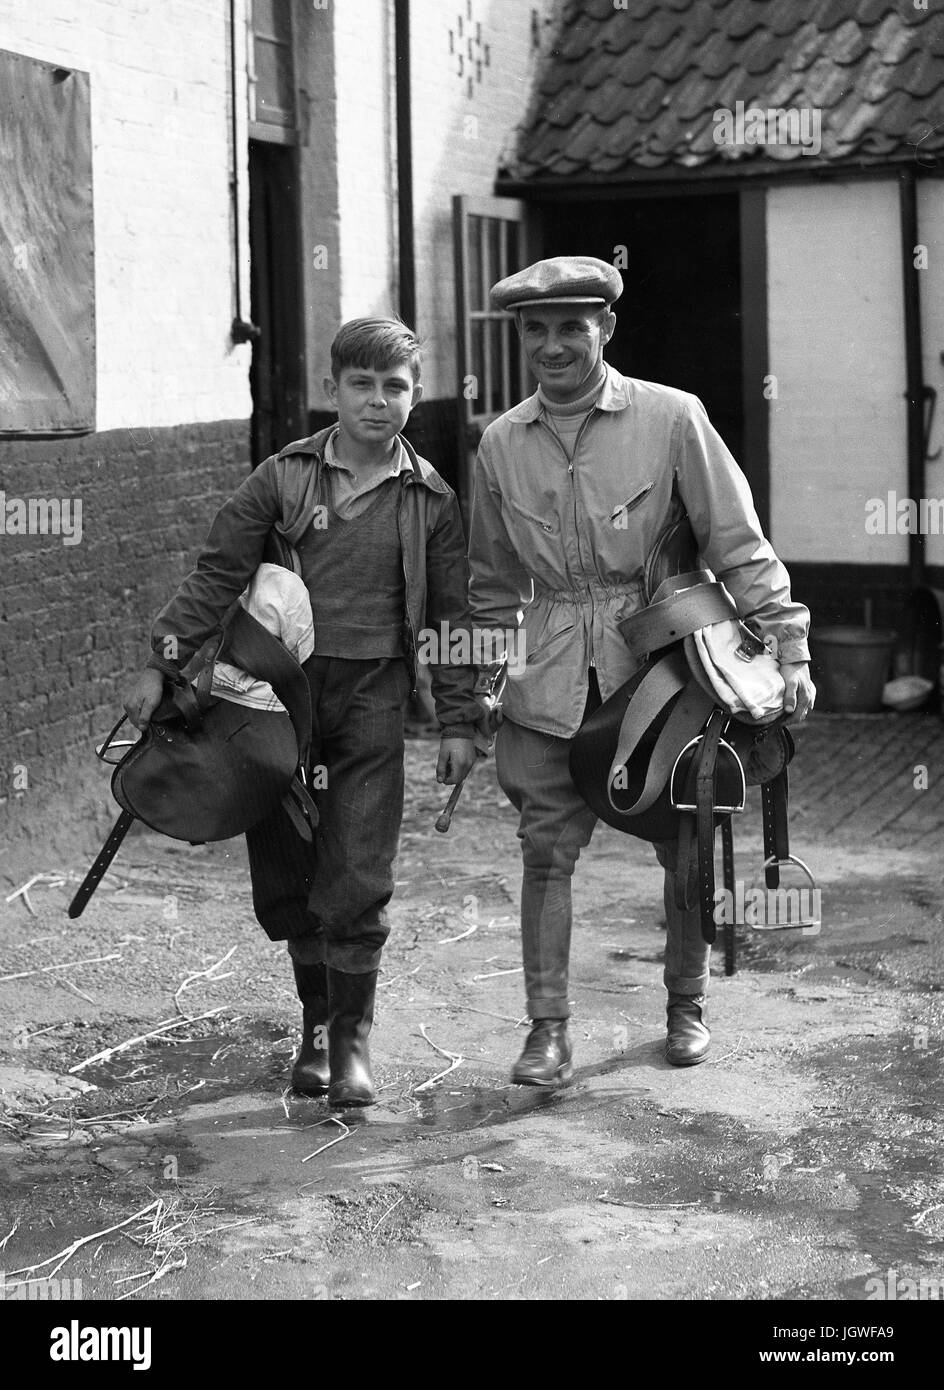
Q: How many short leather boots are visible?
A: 2